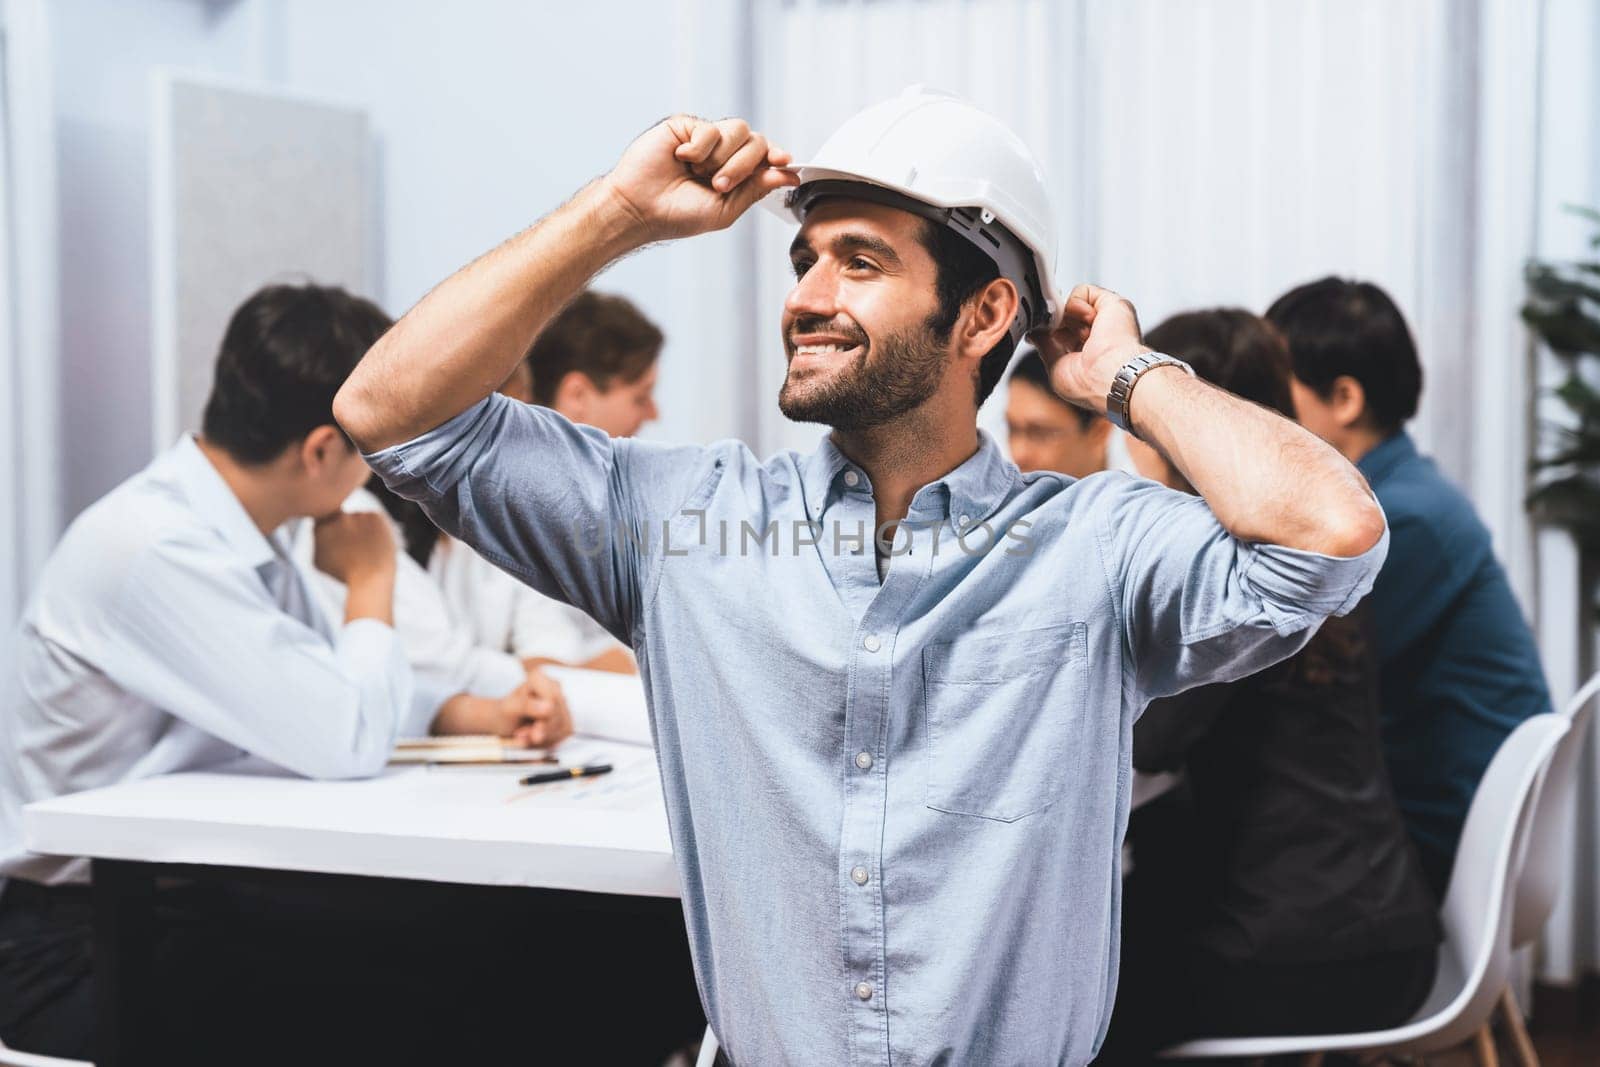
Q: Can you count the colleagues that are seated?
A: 6